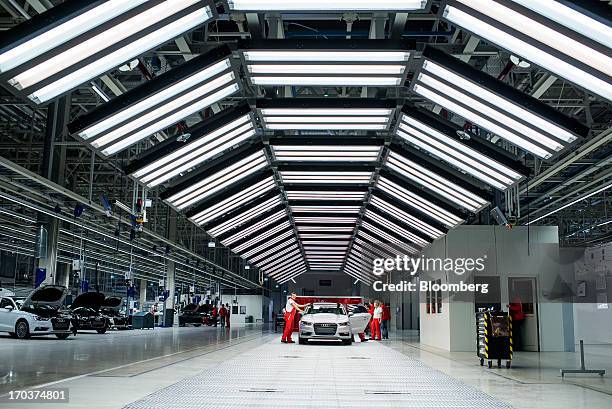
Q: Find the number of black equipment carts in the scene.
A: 1